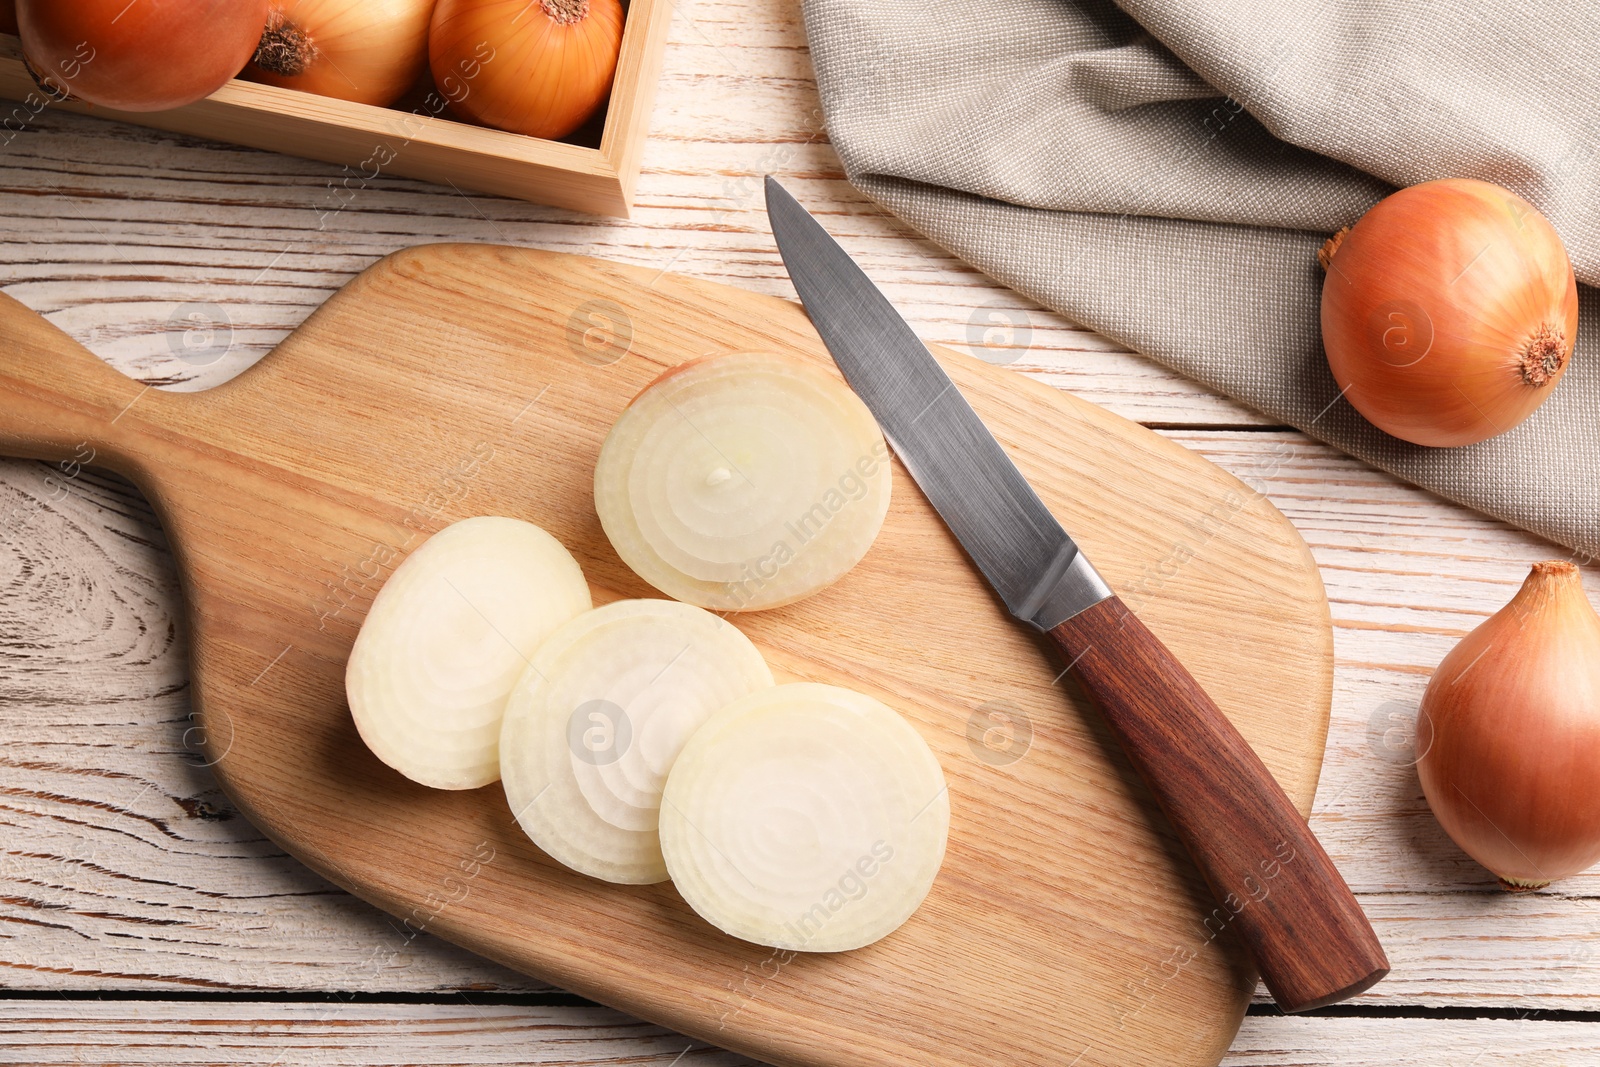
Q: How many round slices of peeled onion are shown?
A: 4